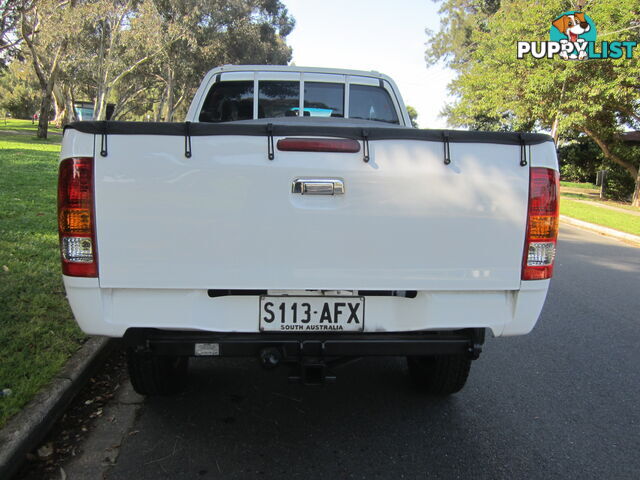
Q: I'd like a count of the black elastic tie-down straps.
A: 6